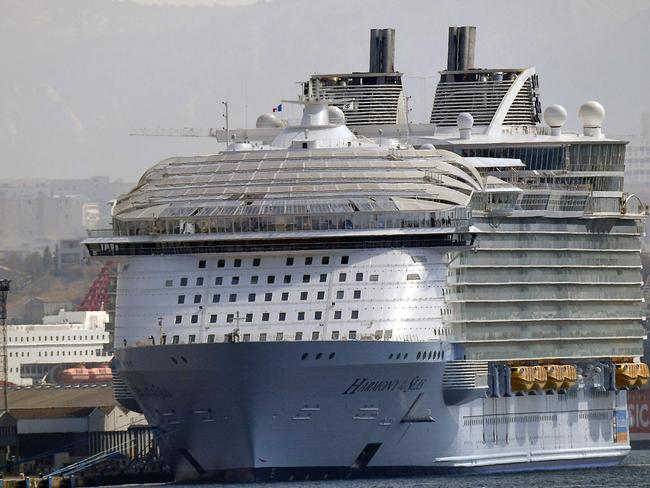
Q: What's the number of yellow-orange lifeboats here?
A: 6